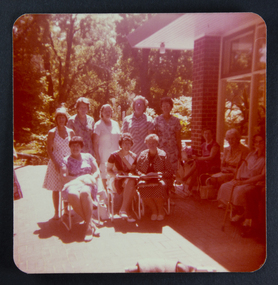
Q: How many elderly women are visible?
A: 11